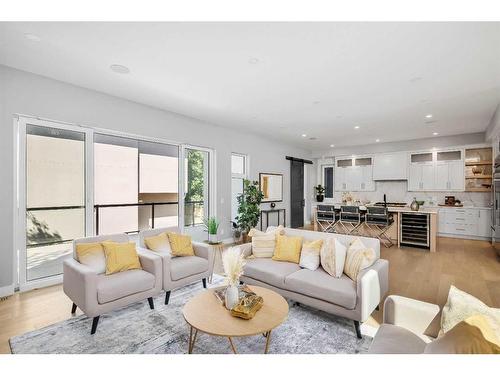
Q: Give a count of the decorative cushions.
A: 11